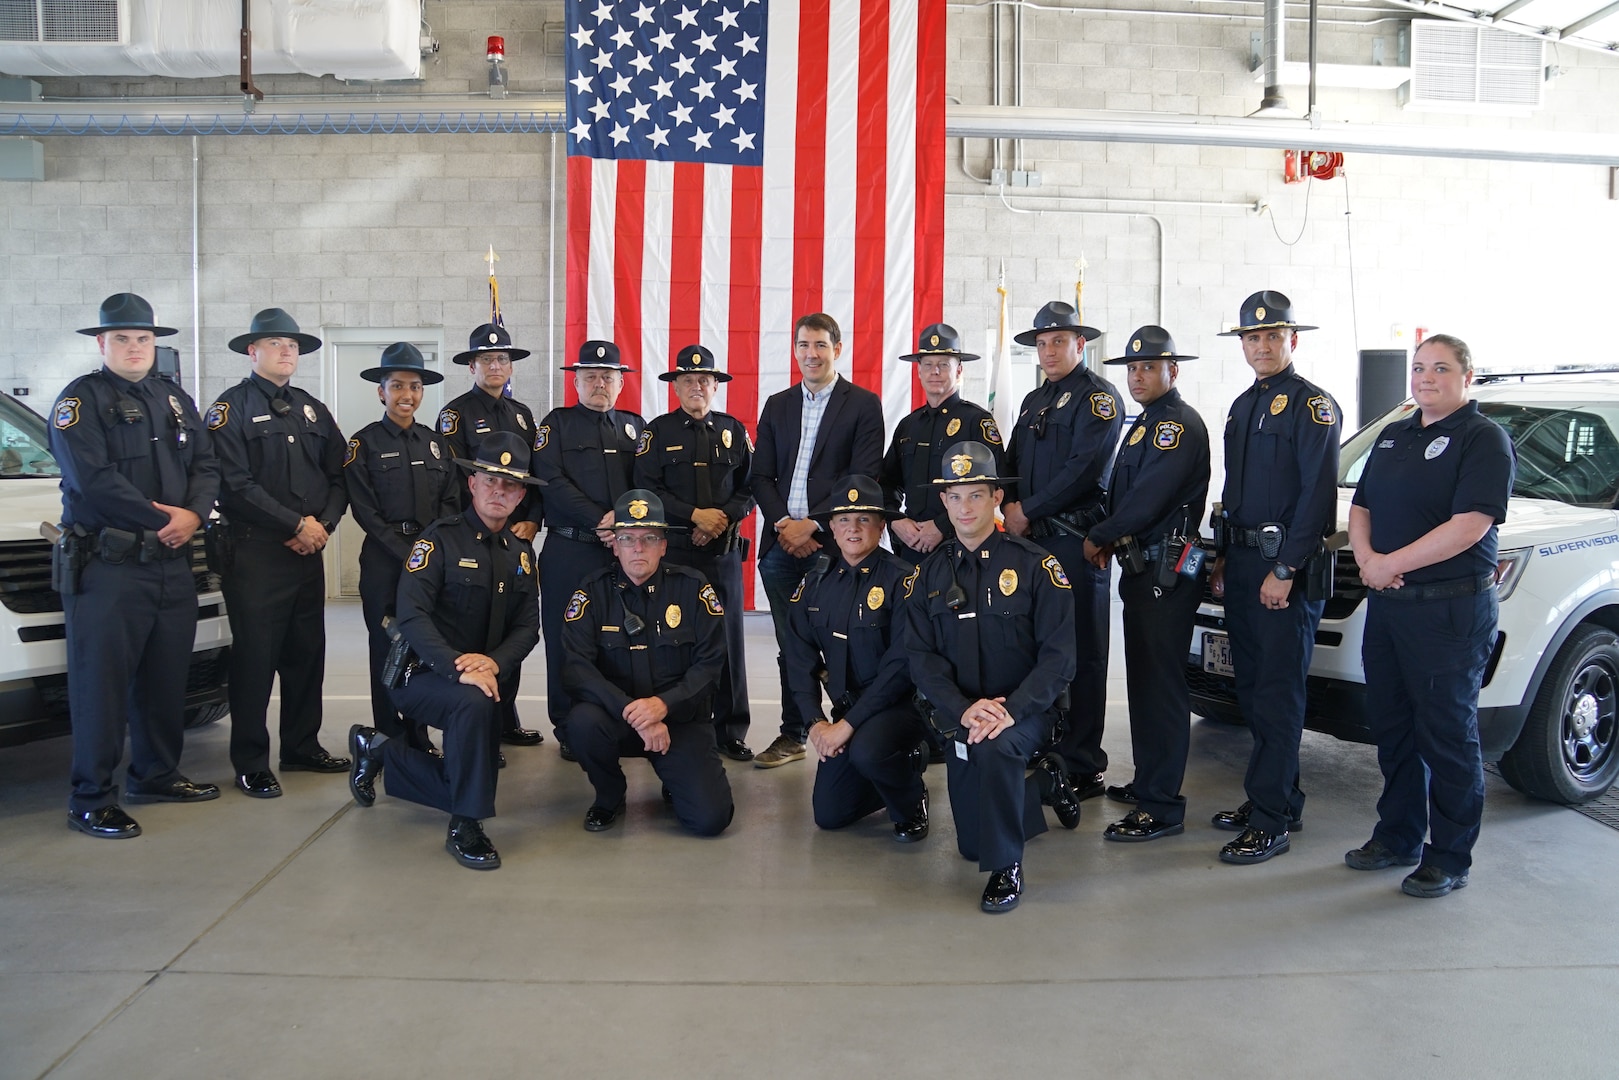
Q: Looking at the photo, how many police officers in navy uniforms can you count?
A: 15